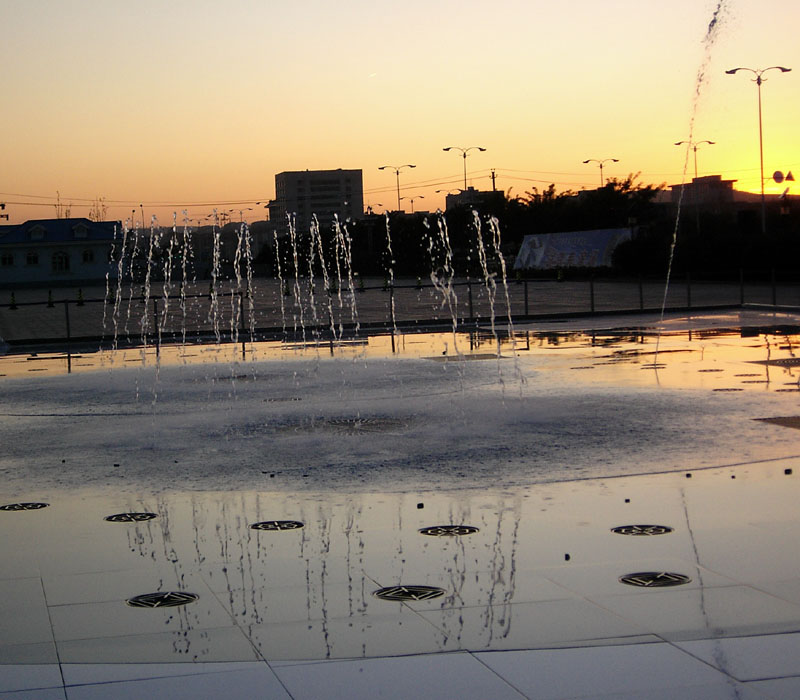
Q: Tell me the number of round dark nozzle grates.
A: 8